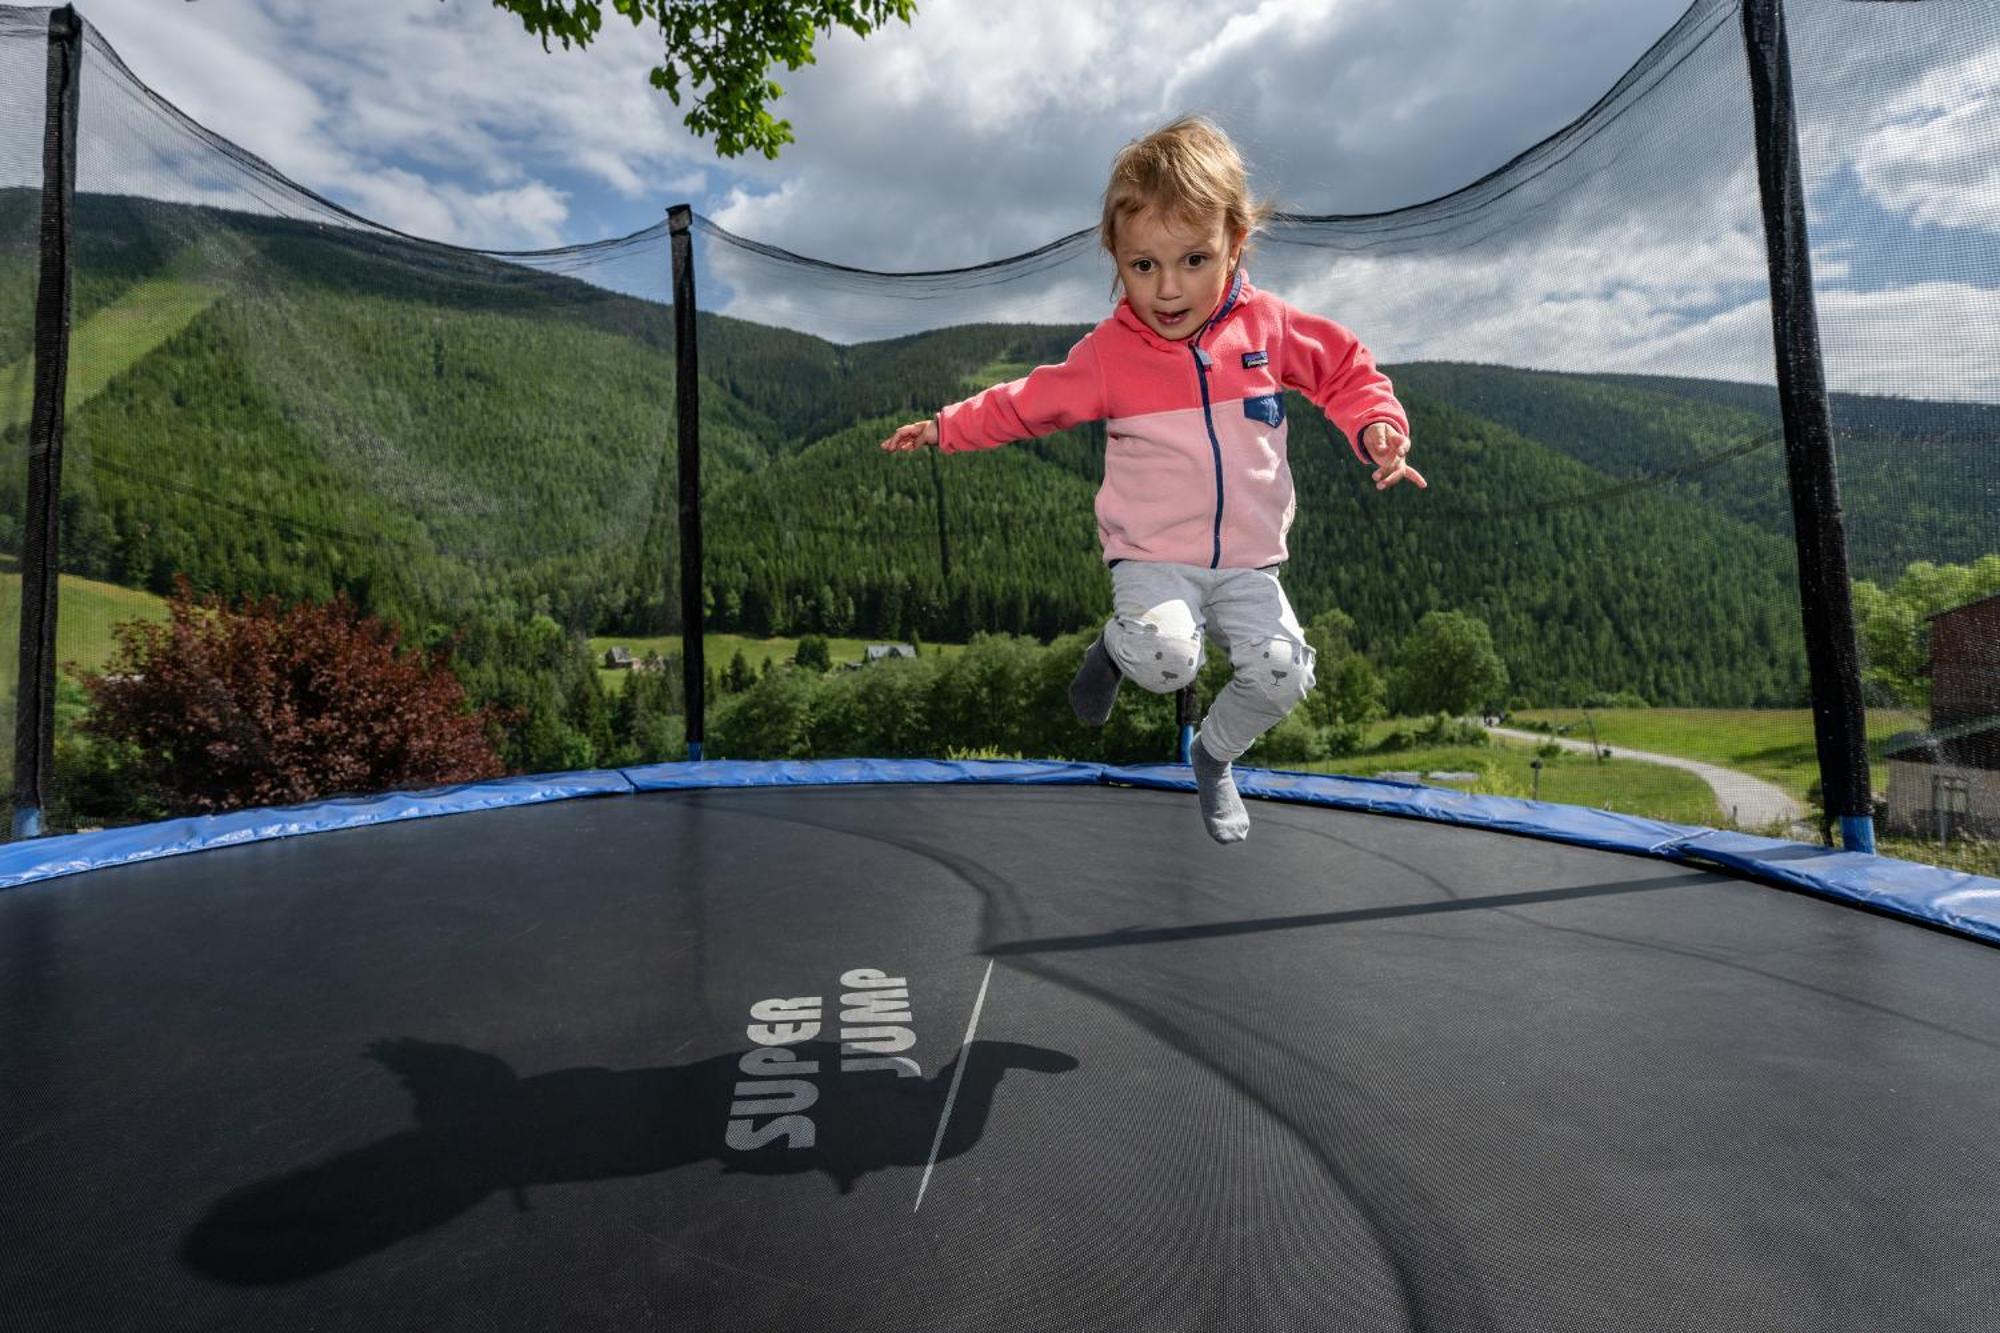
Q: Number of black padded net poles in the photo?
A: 4